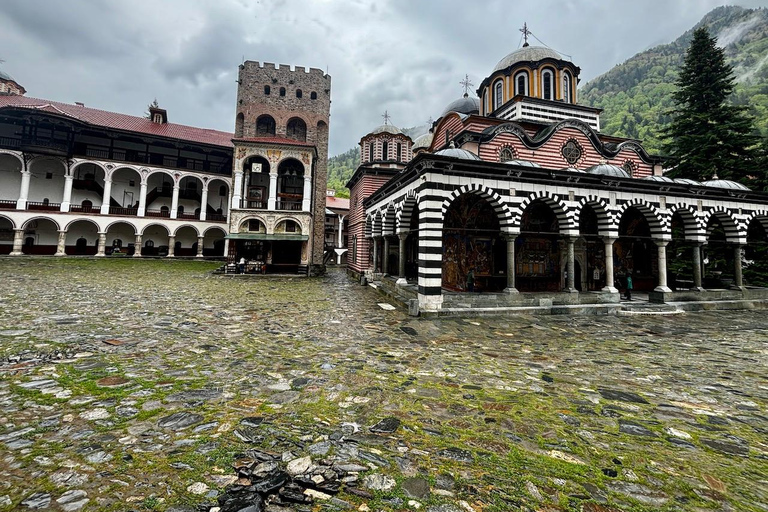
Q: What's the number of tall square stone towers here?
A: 1